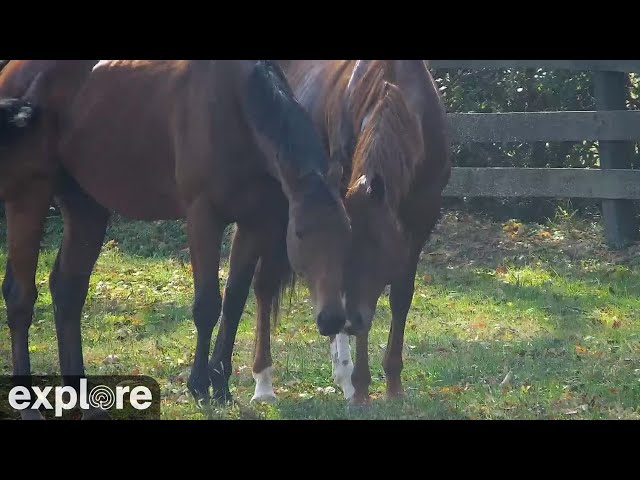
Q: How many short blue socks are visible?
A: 0